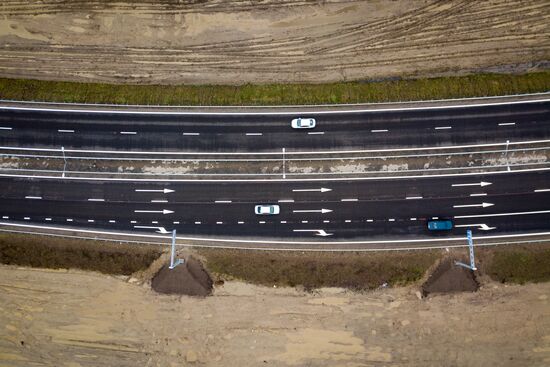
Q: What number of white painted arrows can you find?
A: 9